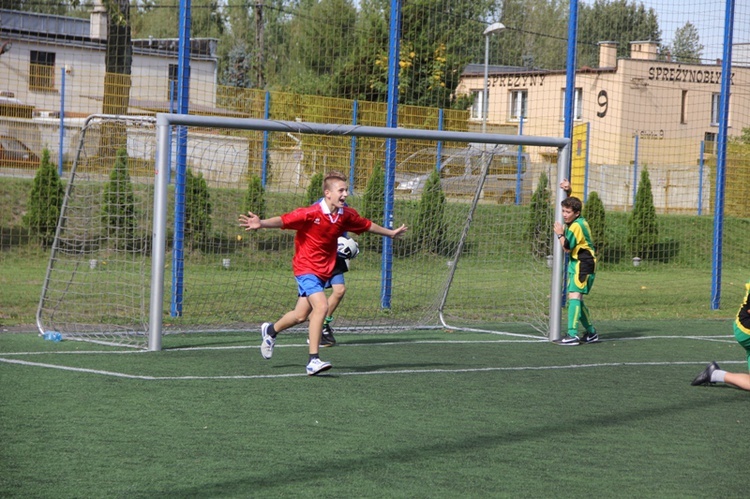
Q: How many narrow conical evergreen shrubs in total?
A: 10